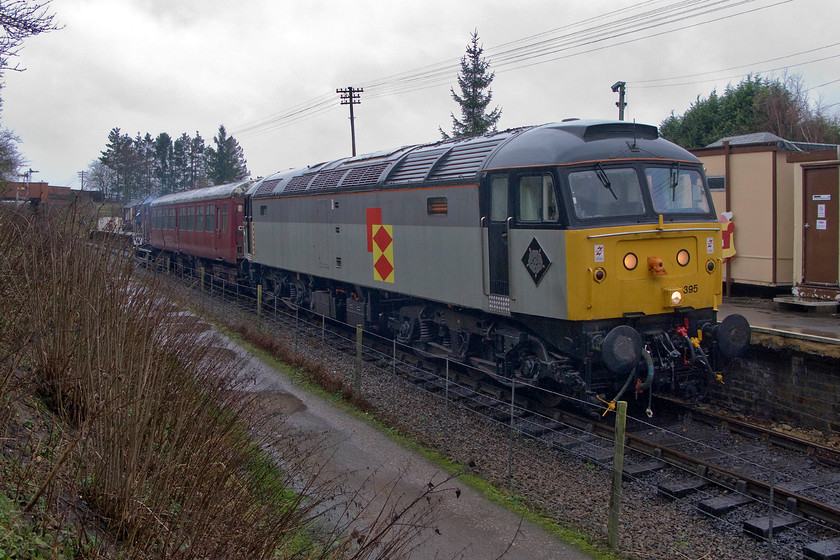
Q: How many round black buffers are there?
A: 2